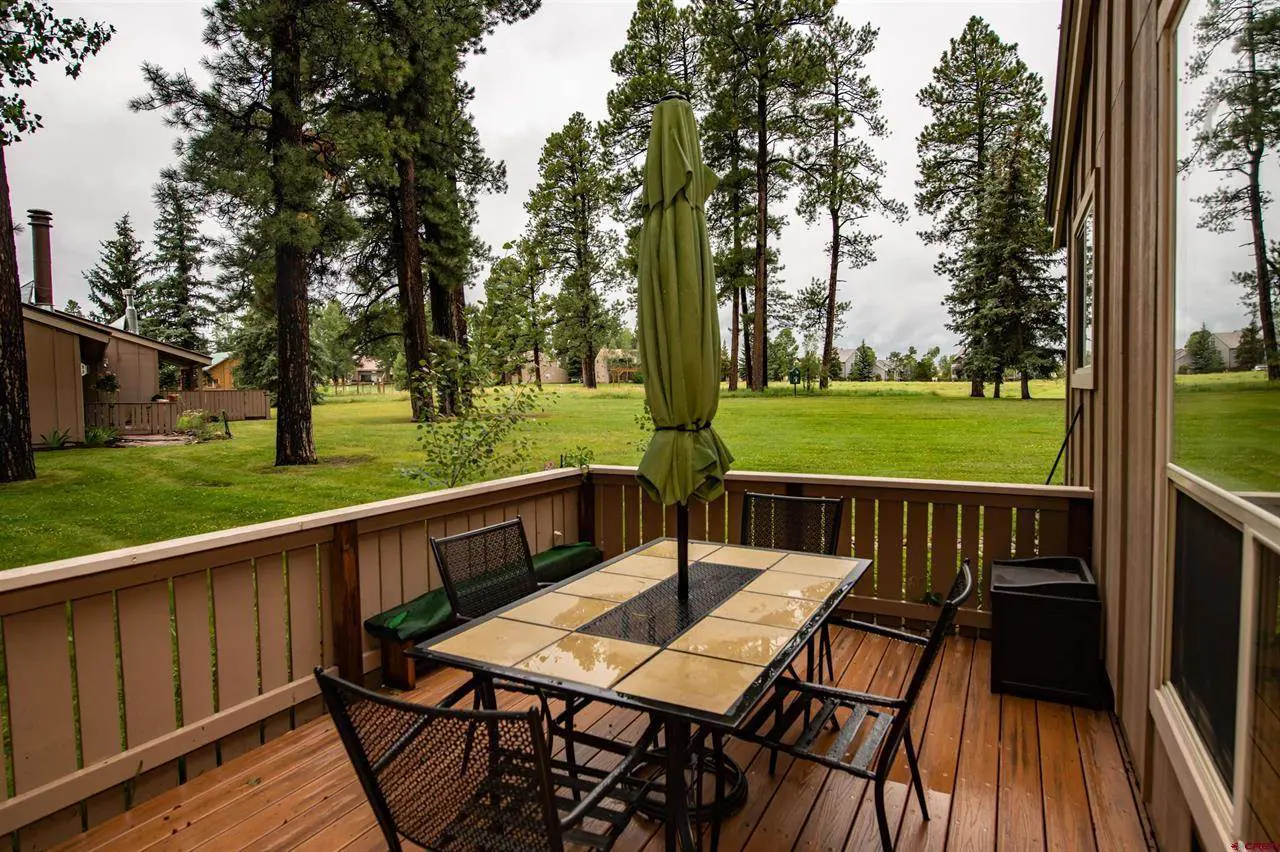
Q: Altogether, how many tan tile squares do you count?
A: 12